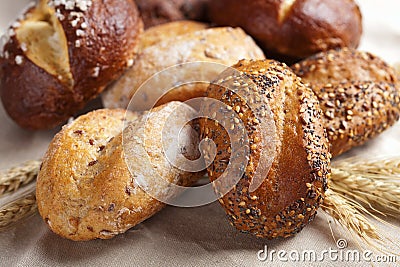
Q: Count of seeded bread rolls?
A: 2